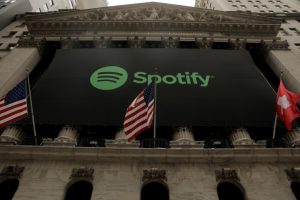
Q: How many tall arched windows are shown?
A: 5